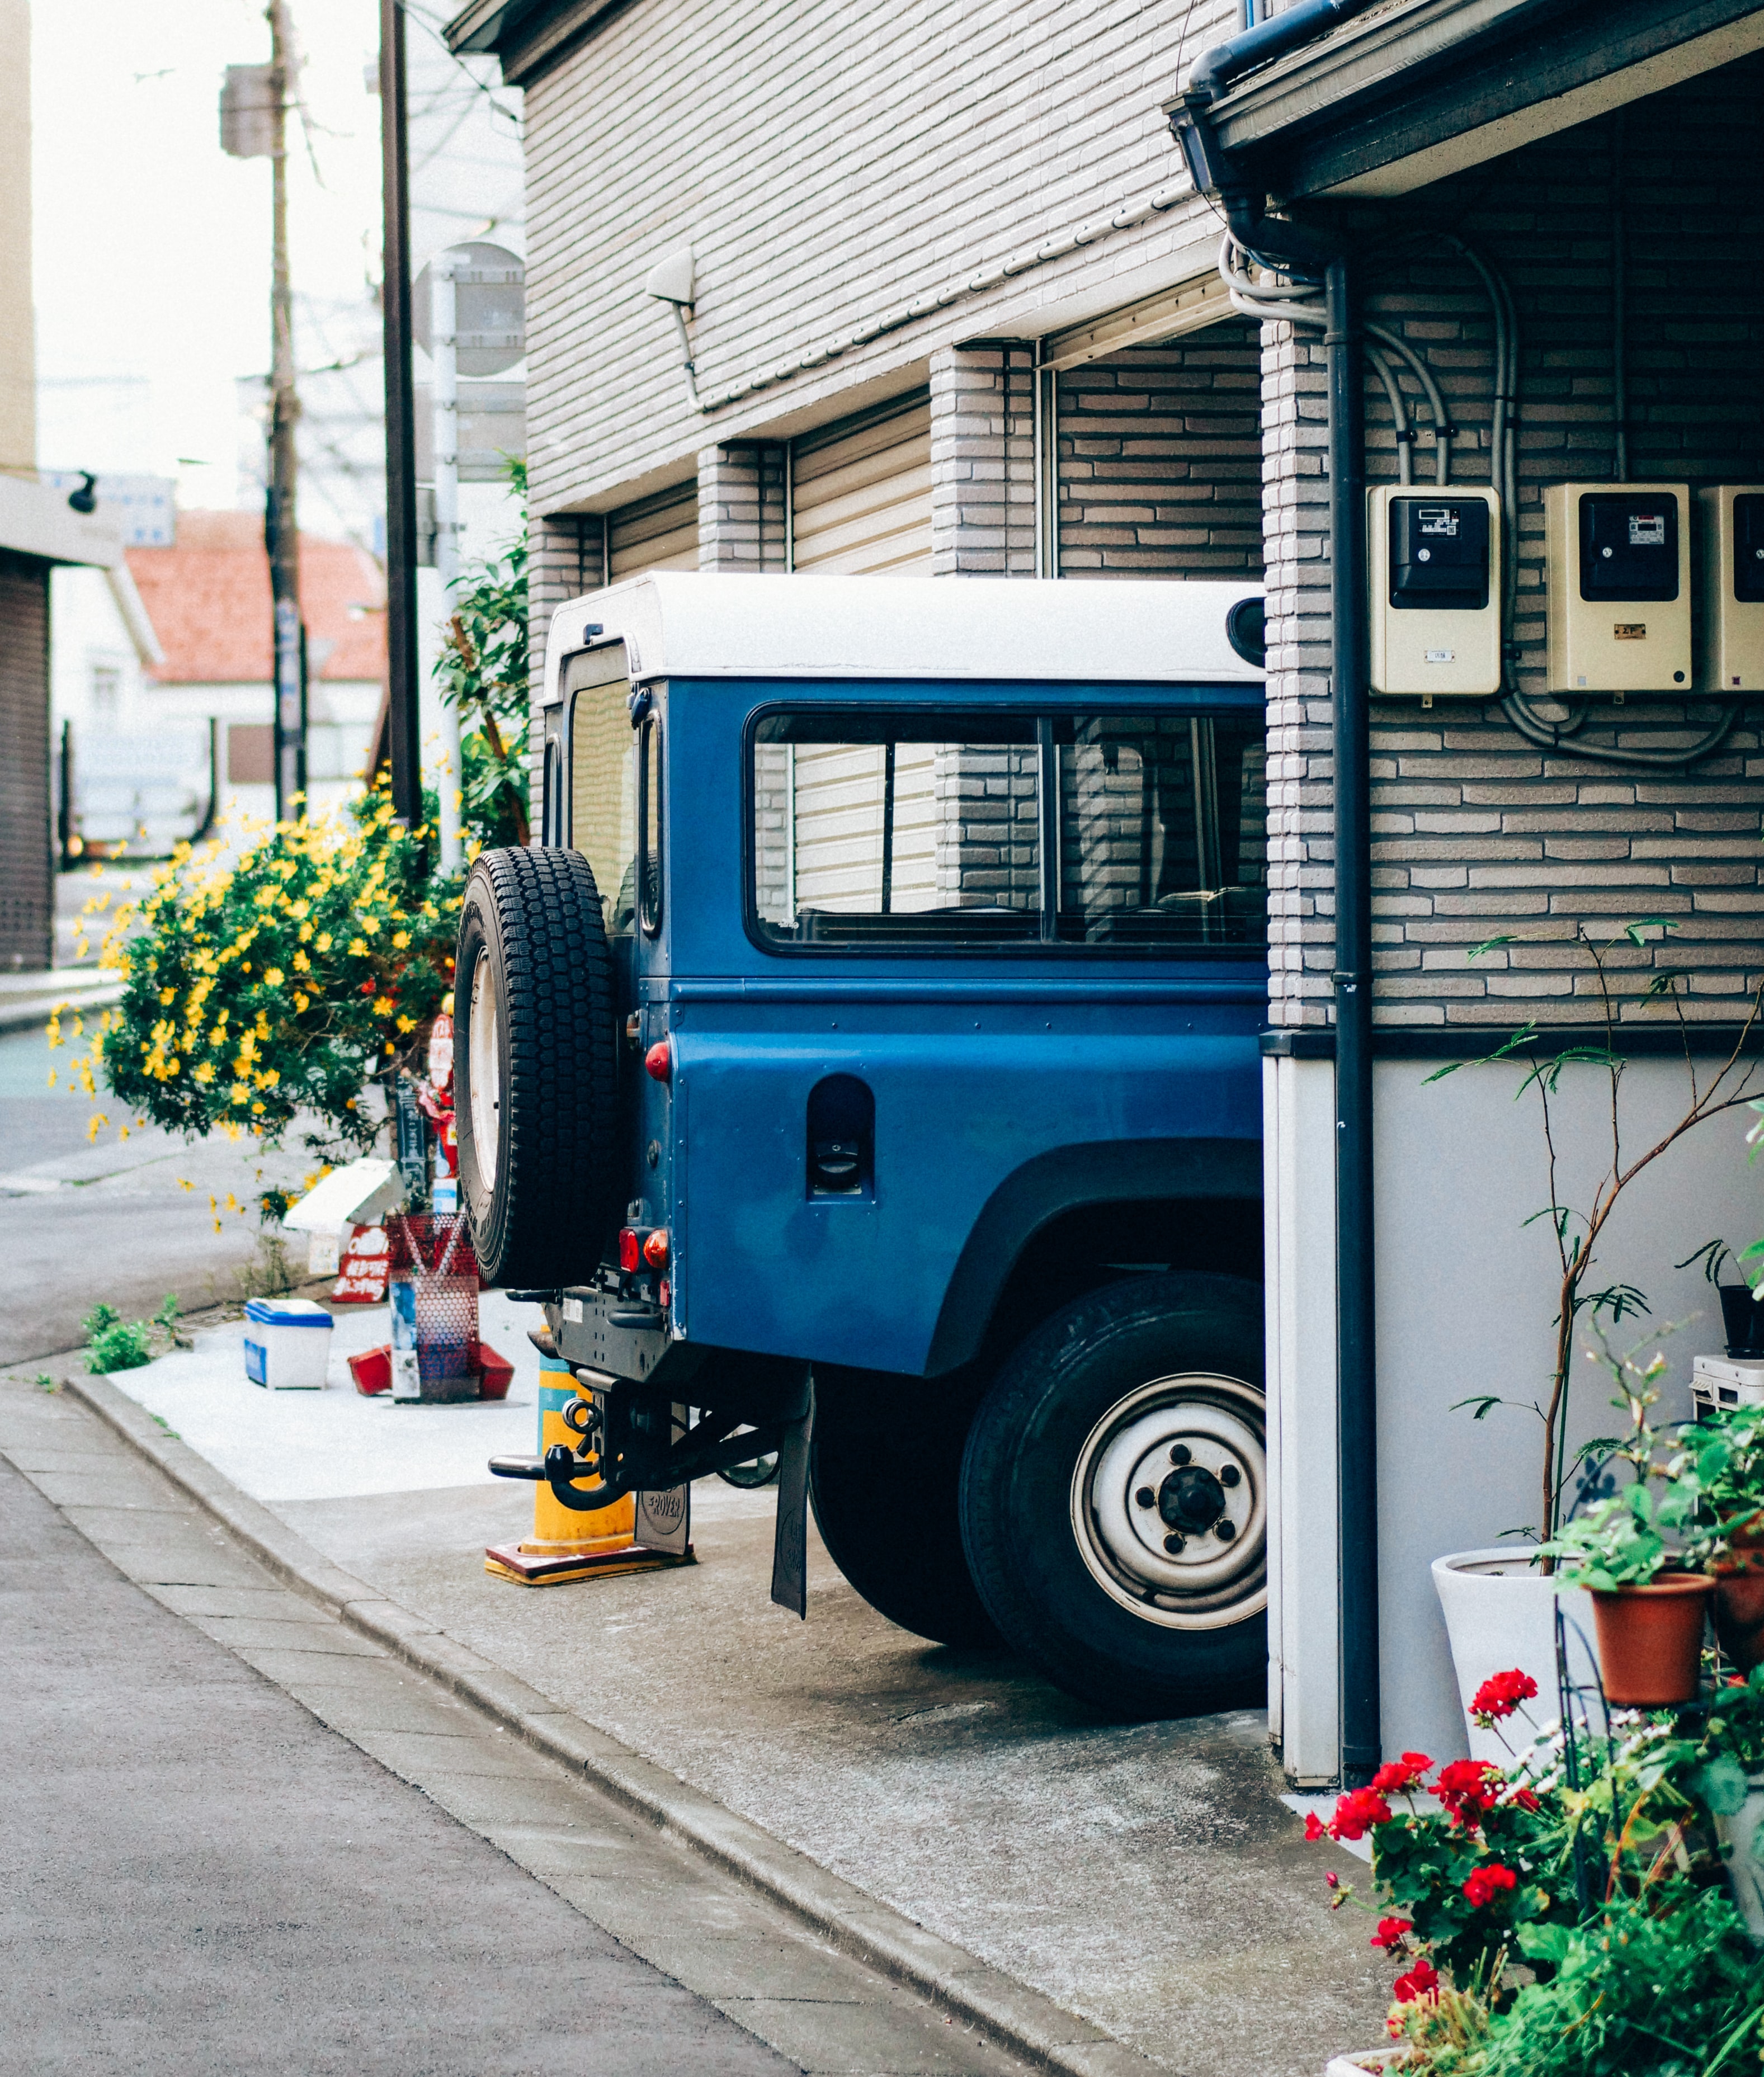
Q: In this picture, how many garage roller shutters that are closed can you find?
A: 2